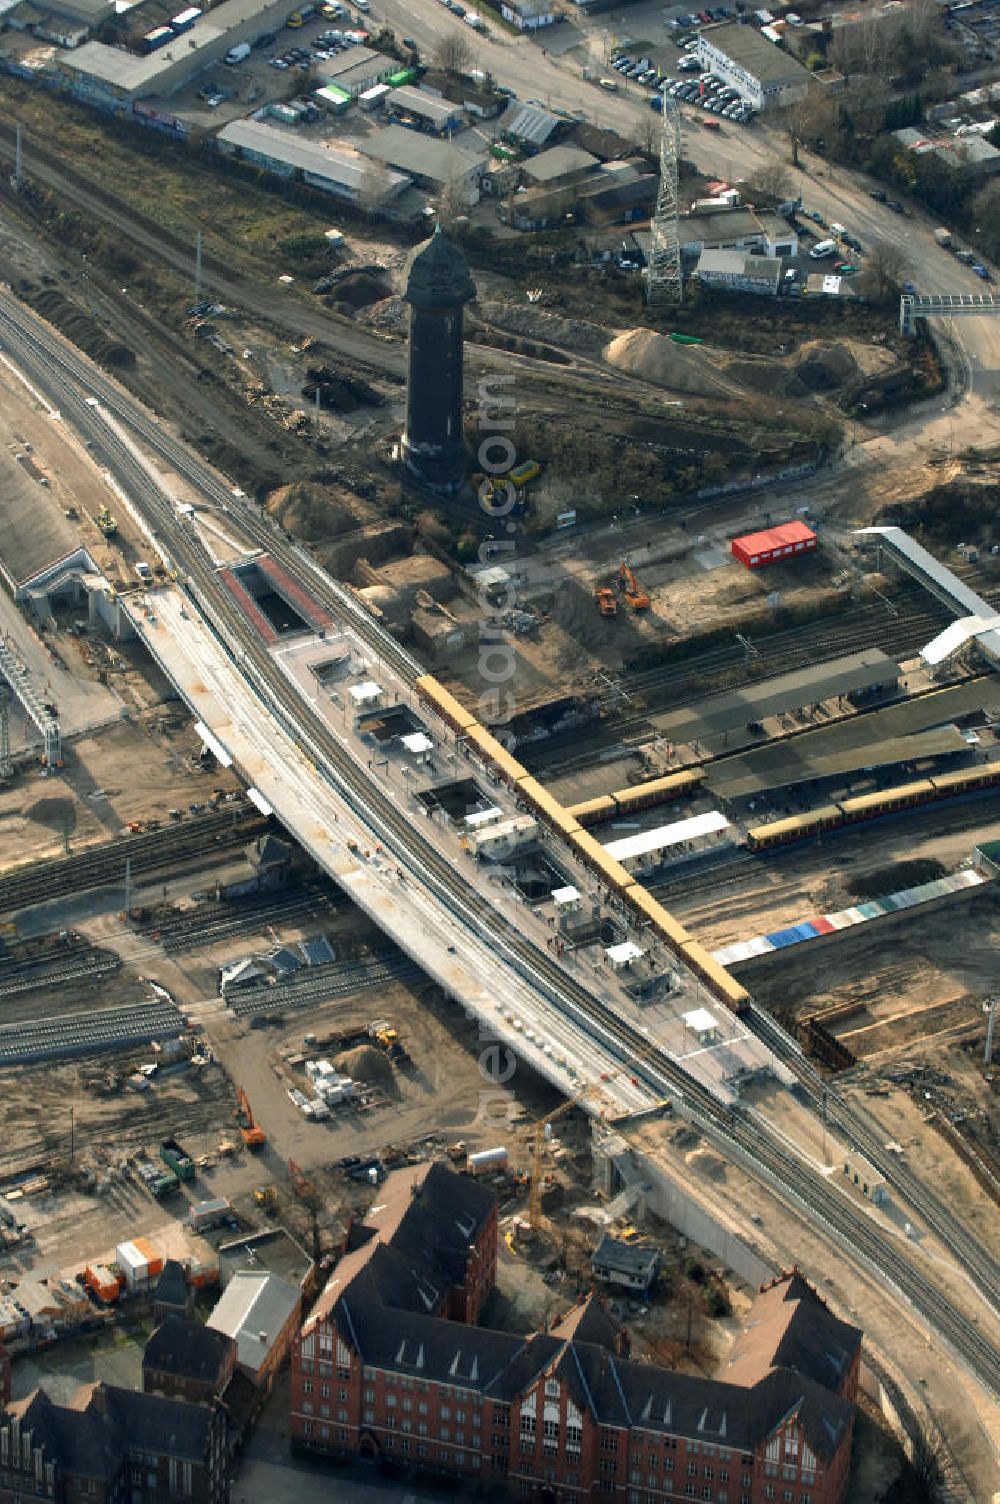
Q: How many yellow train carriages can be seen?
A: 11